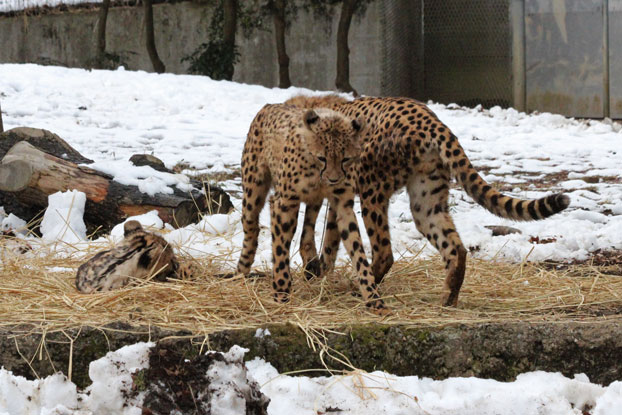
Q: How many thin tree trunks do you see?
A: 5